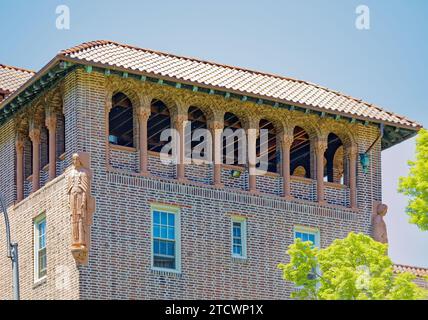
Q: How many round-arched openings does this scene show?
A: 10